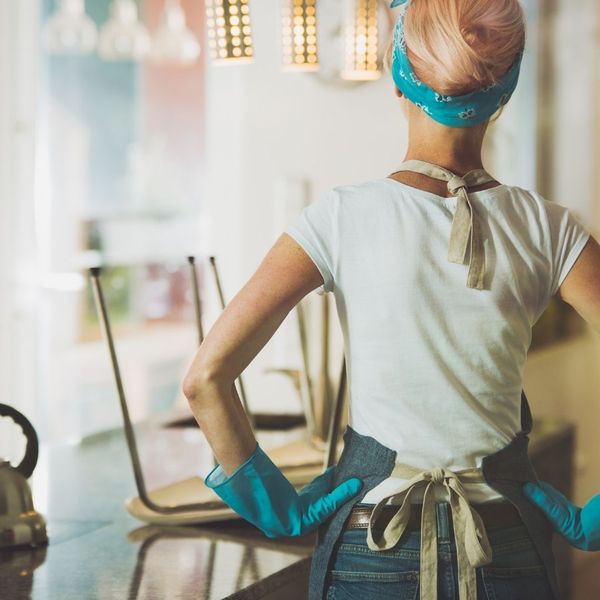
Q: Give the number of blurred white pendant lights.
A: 3